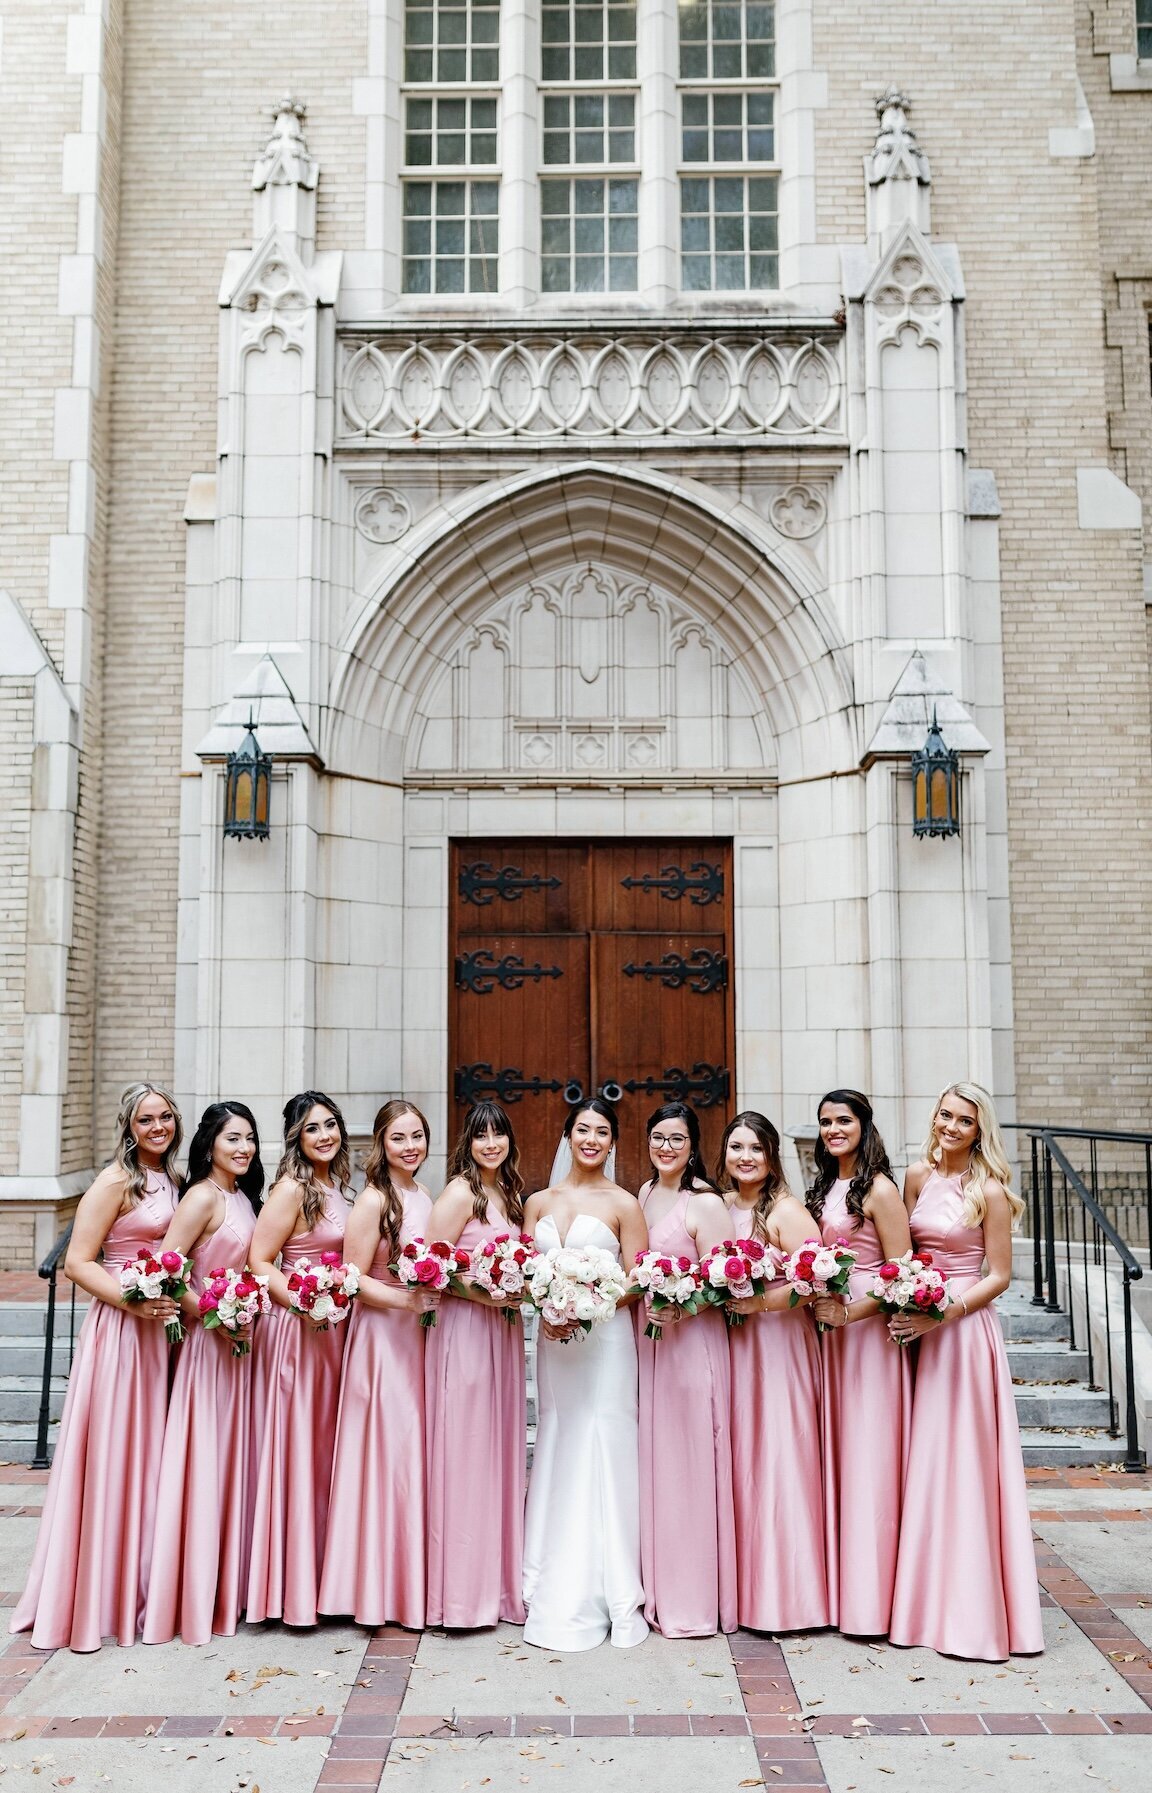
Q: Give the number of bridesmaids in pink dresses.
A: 9